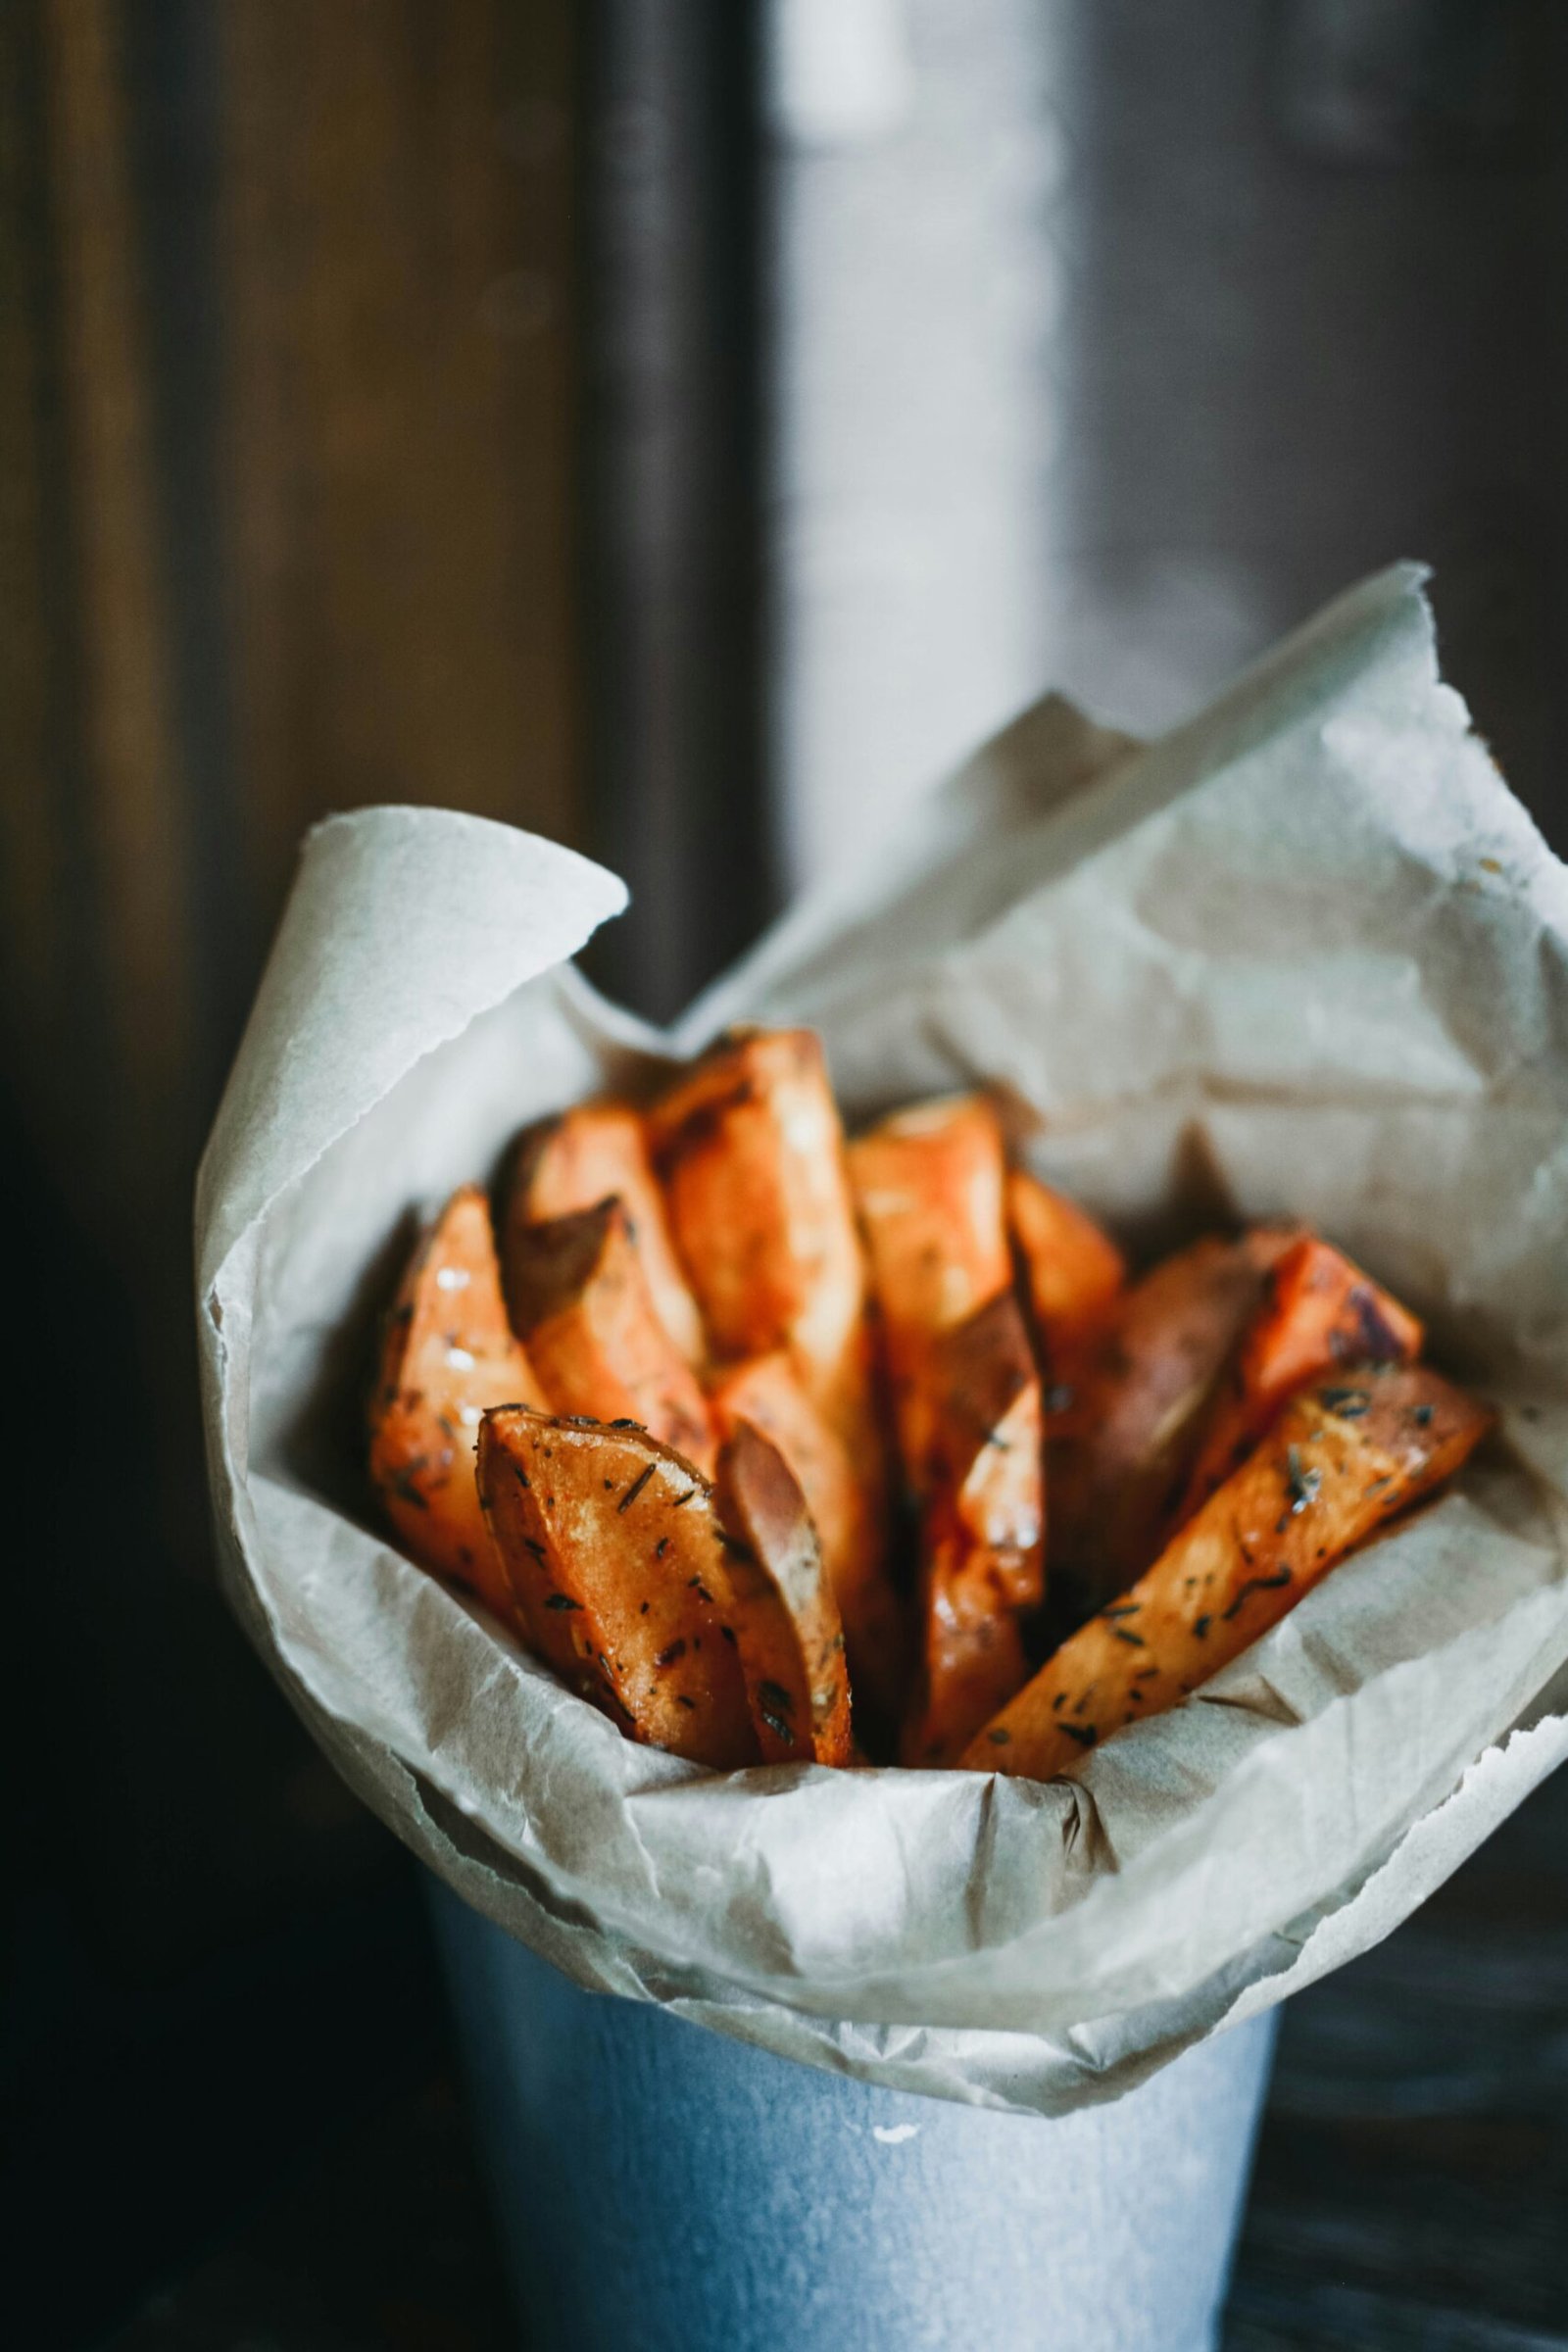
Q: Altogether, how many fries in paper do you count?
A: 13